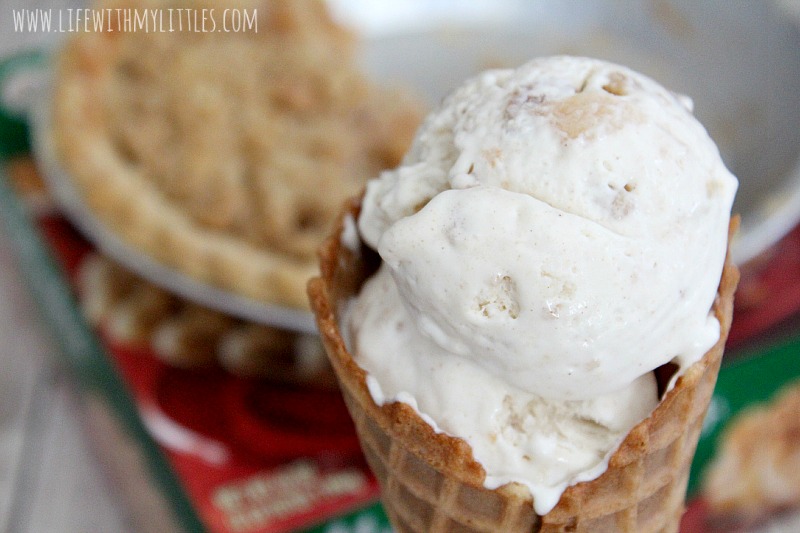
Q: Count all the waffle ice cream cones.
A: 1